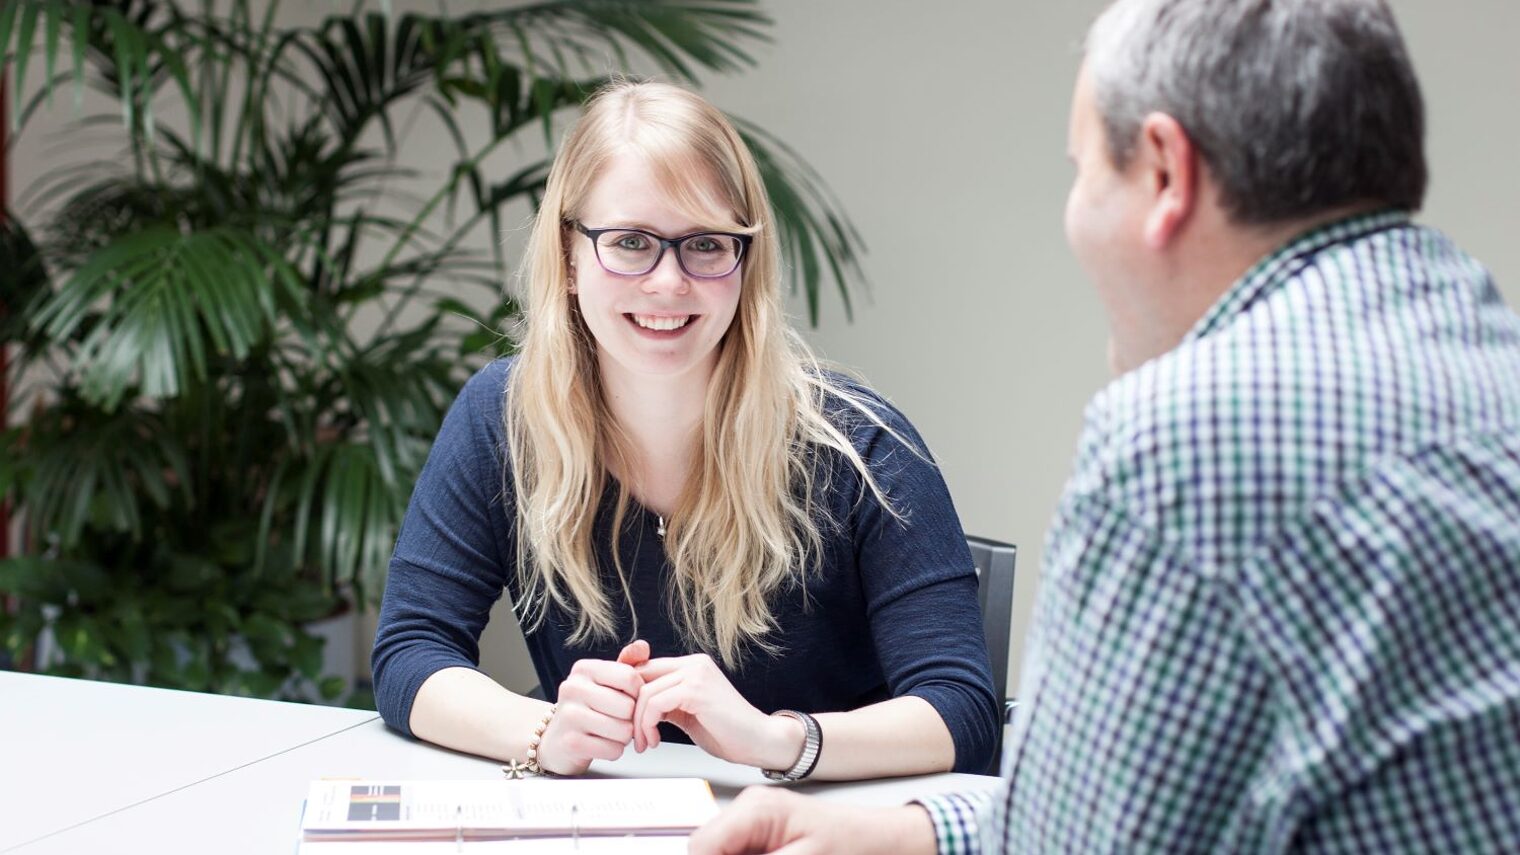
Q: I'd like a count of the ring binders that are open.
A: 1